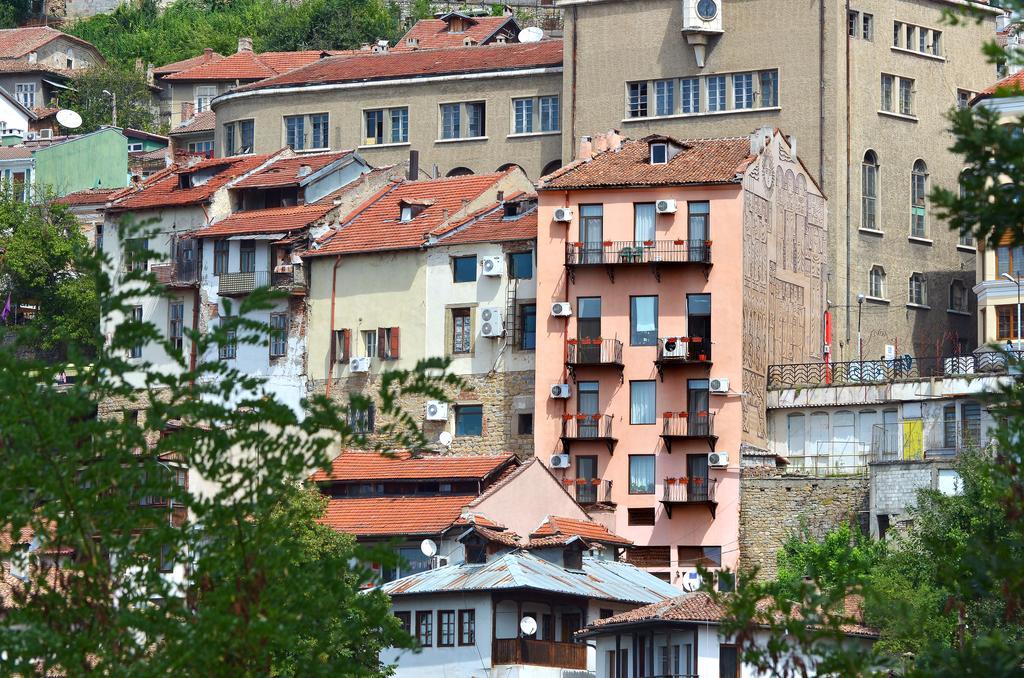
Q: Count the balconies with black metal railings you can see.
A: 7